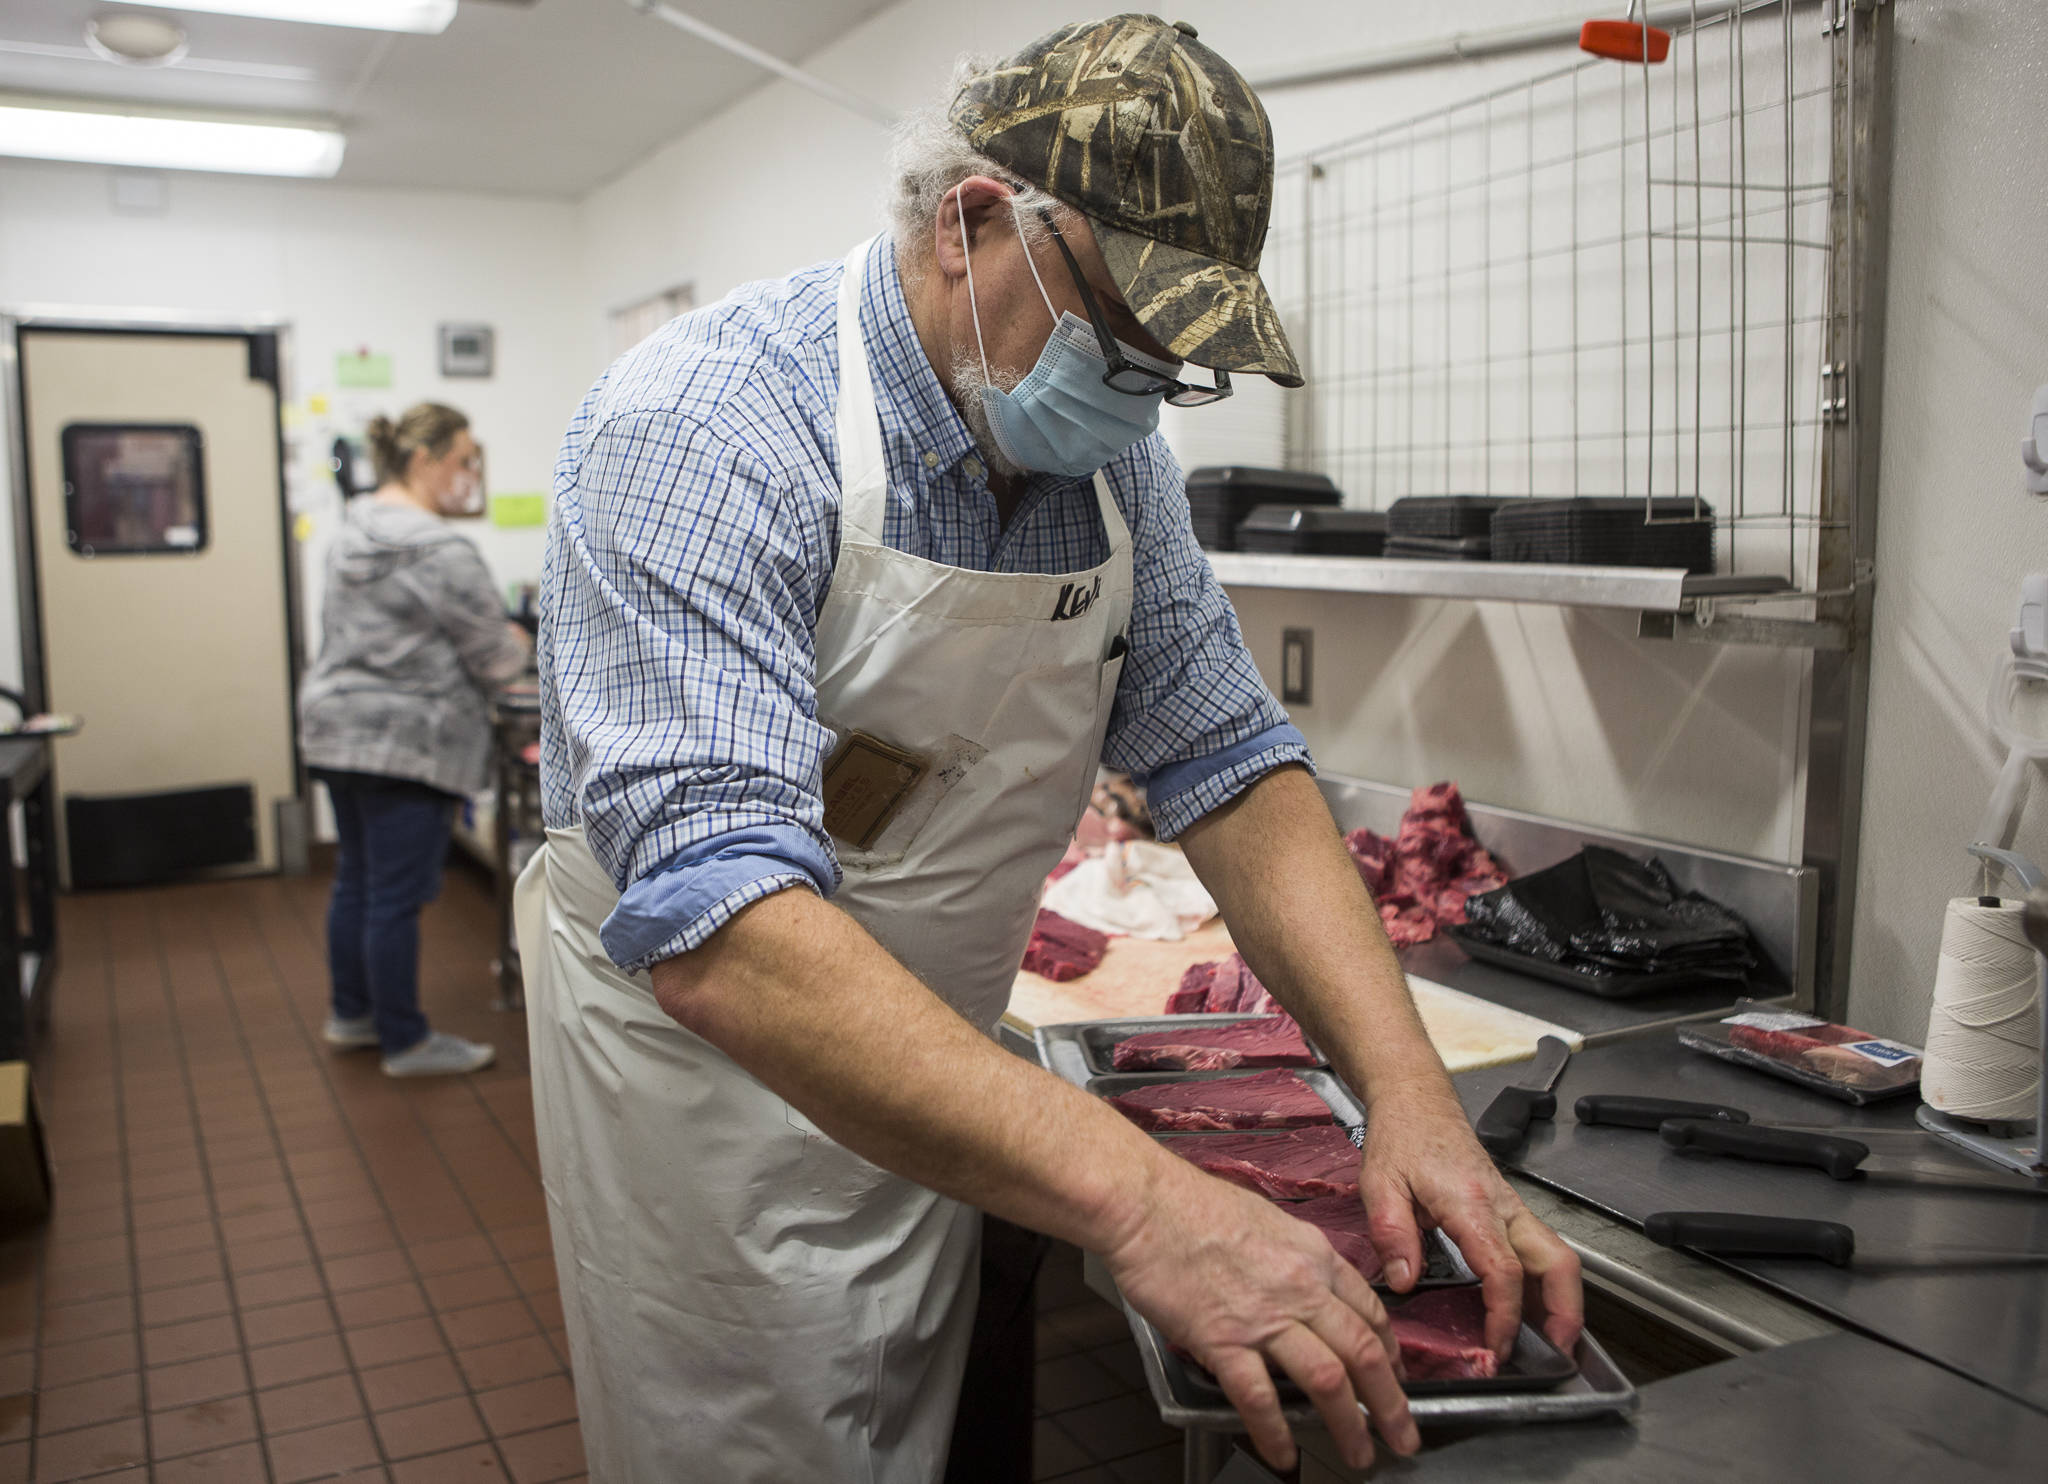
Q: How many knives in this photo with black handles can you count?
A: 4